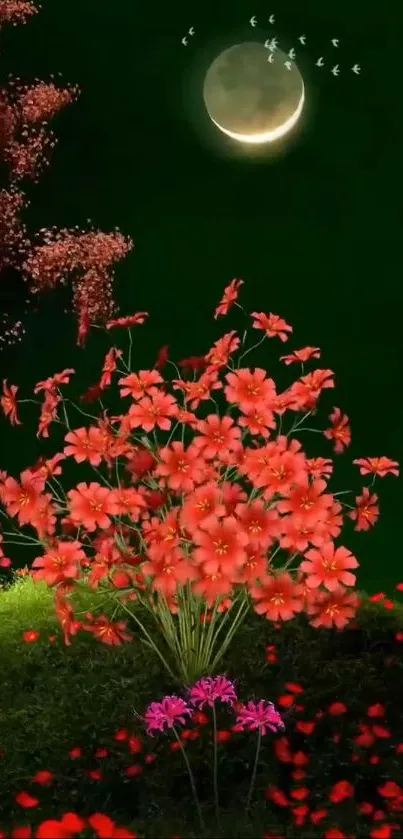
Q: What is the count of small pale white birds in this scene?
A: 15